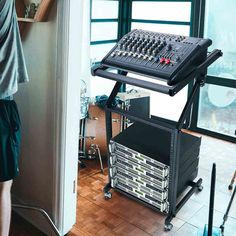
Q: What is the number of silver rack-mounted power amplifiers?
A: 4